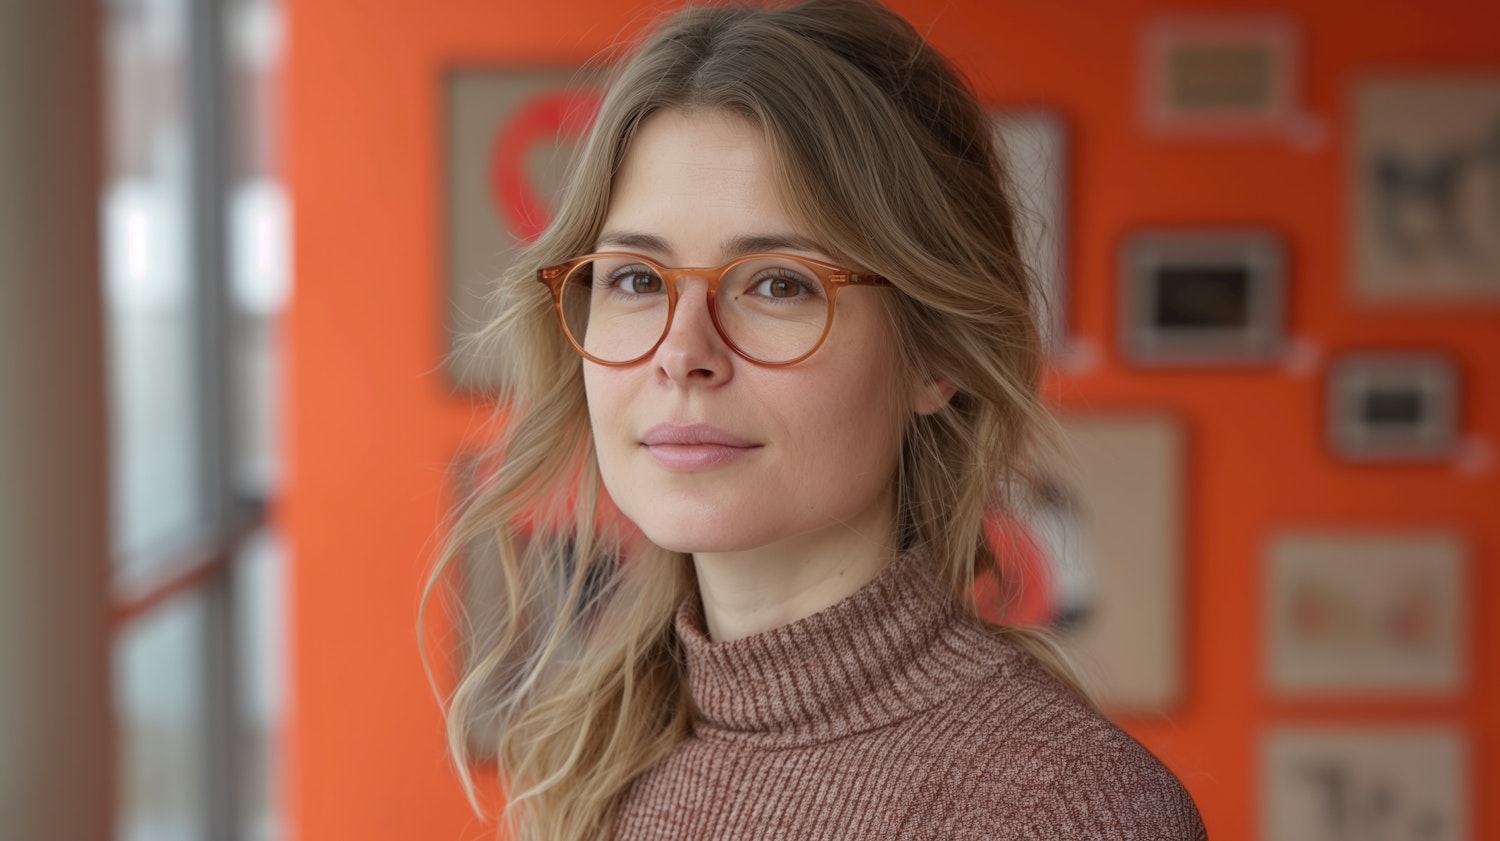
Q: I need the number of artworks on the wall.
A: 10